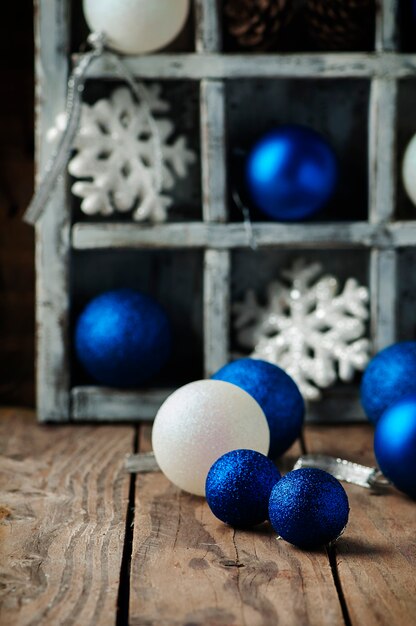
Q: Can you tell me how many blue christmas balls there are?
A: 7